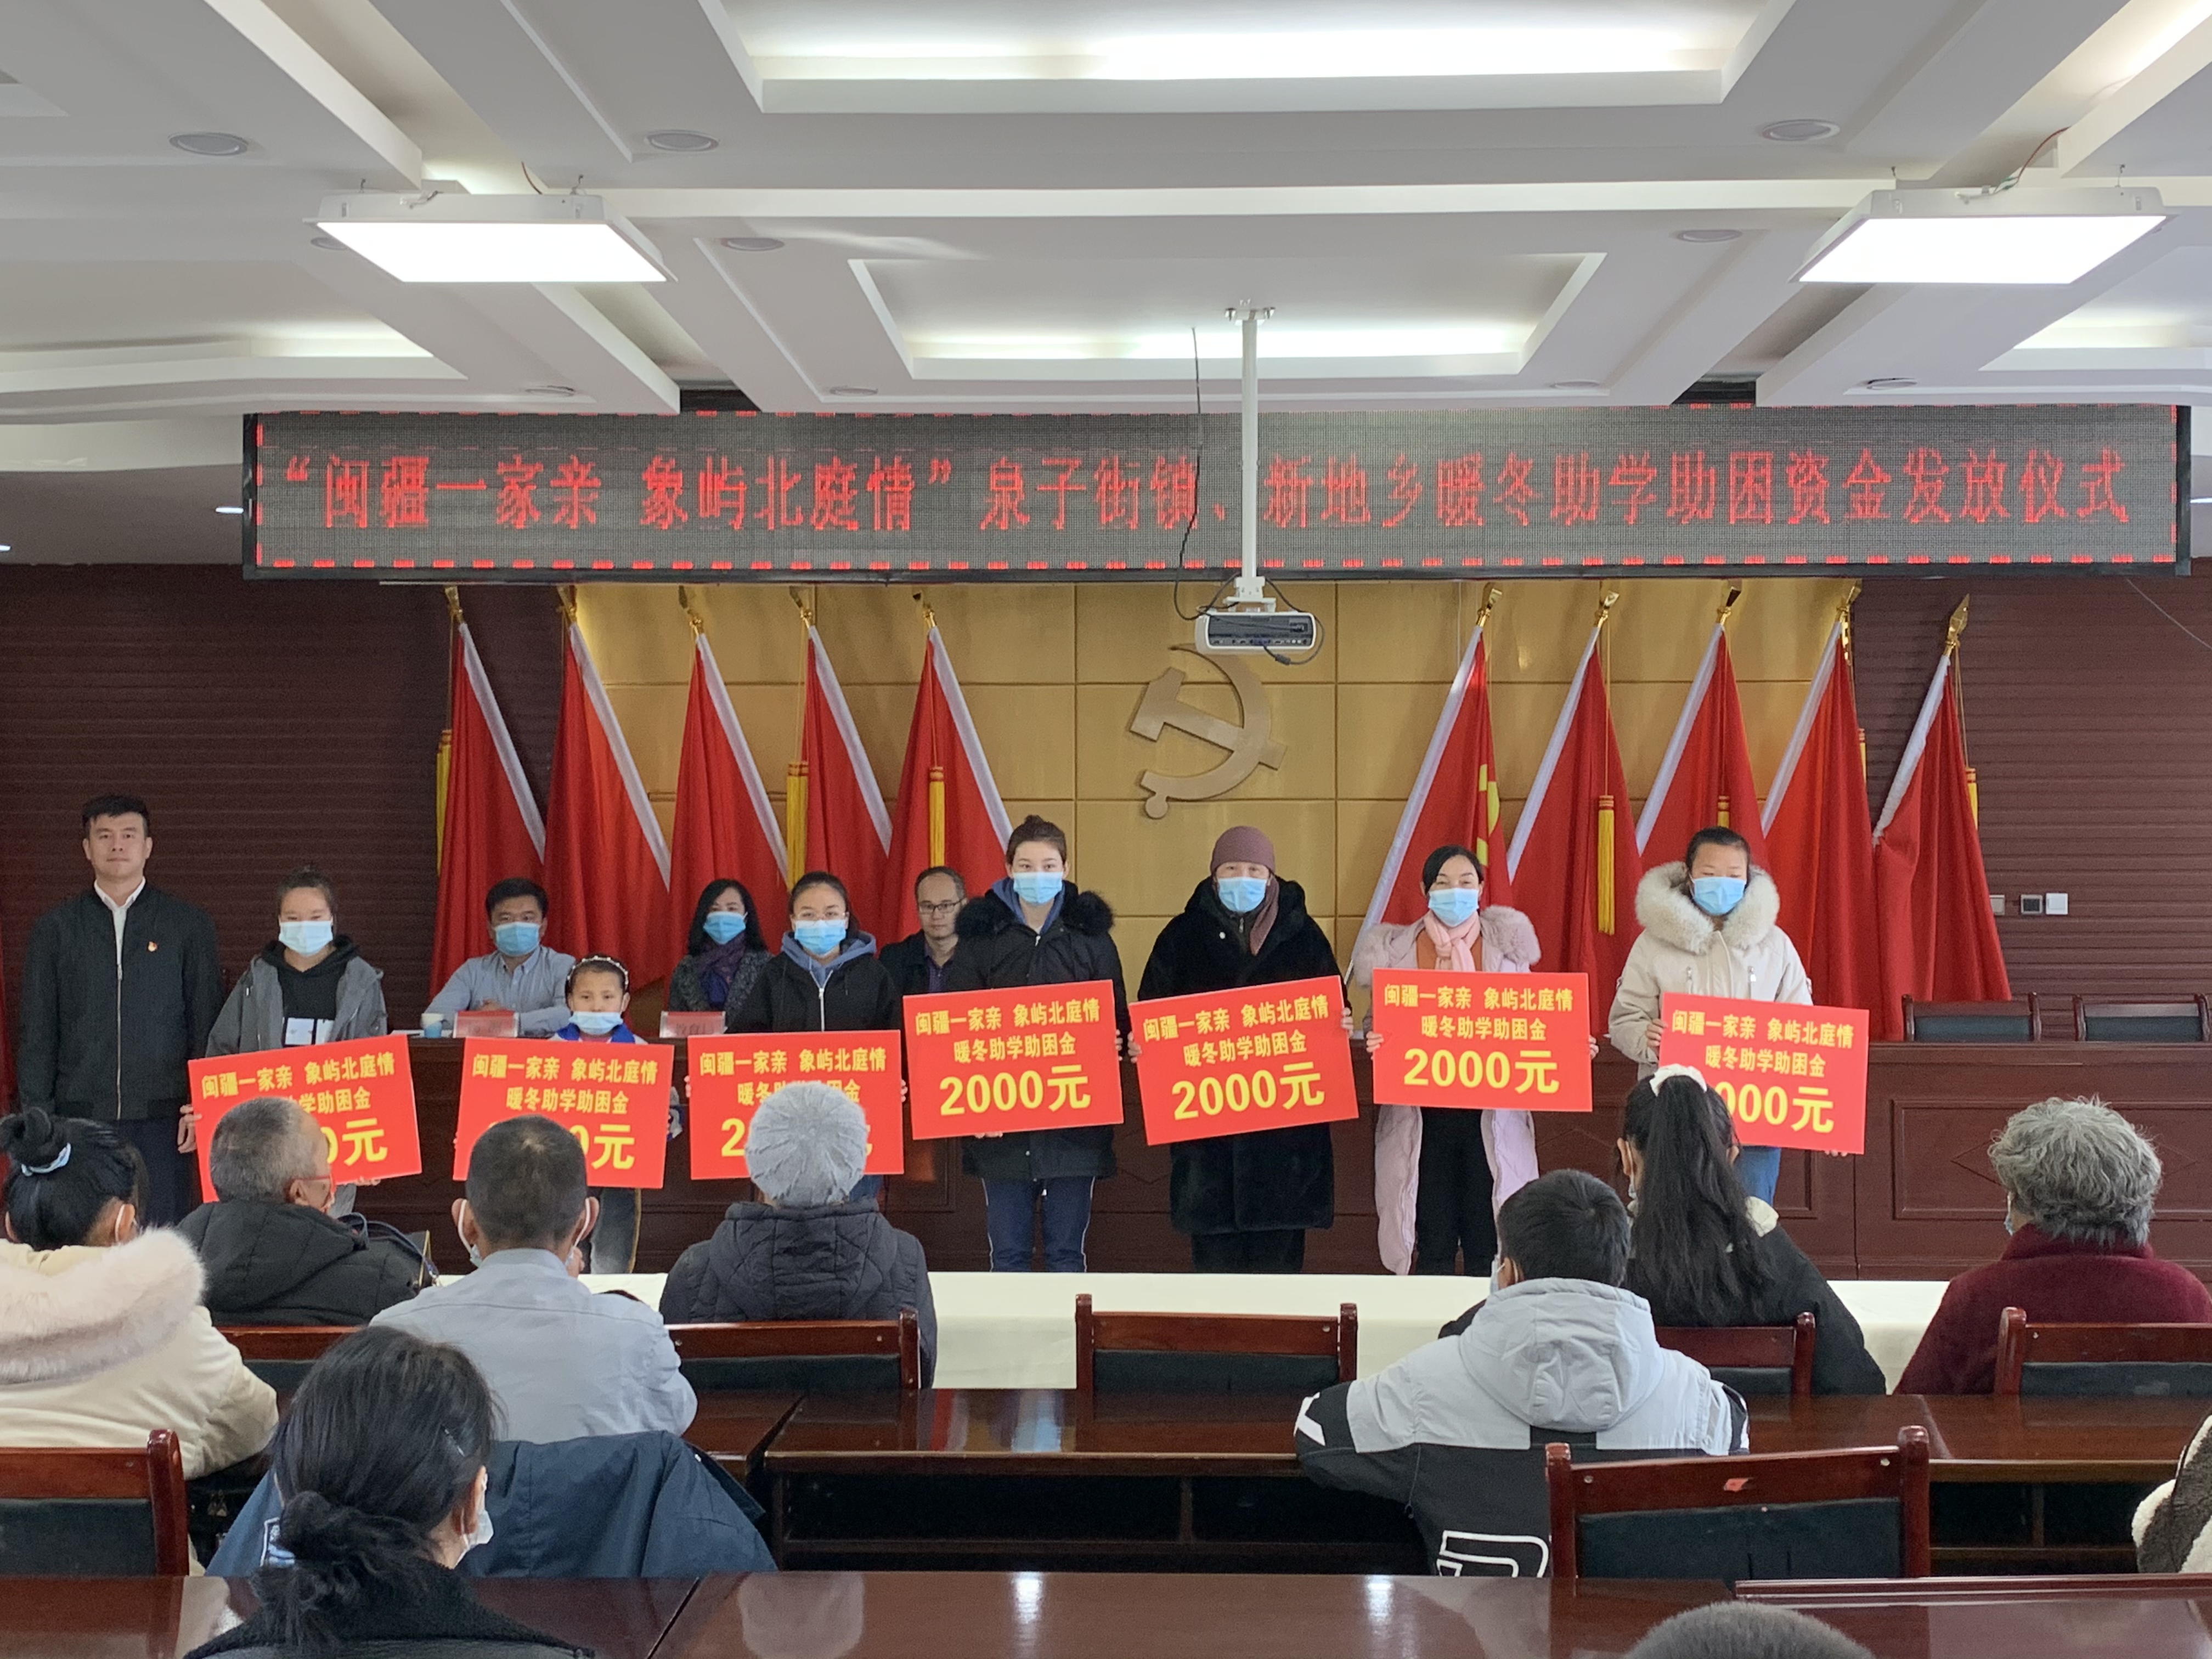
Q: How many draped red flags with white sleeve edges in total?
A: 10